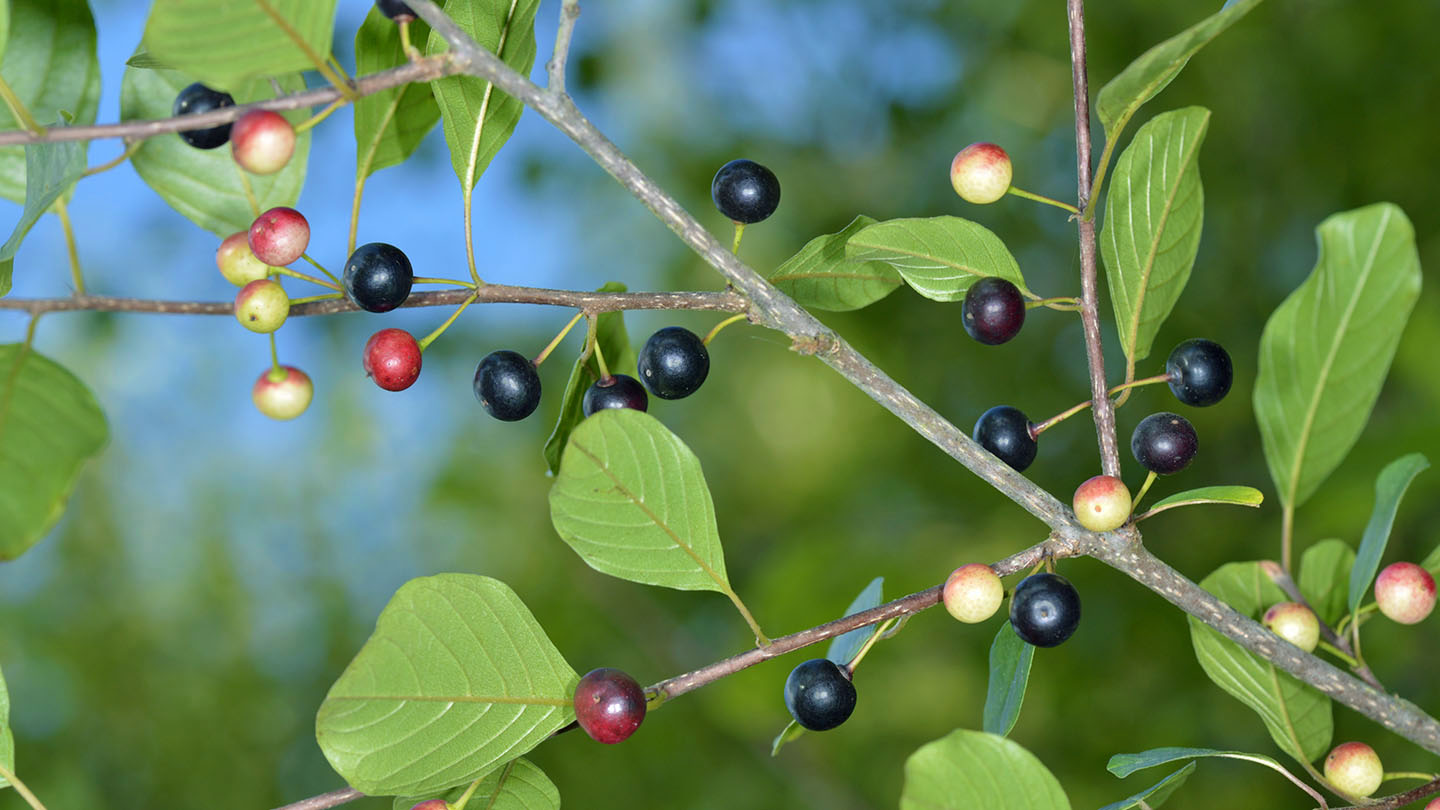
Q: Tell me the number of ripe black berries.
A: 13